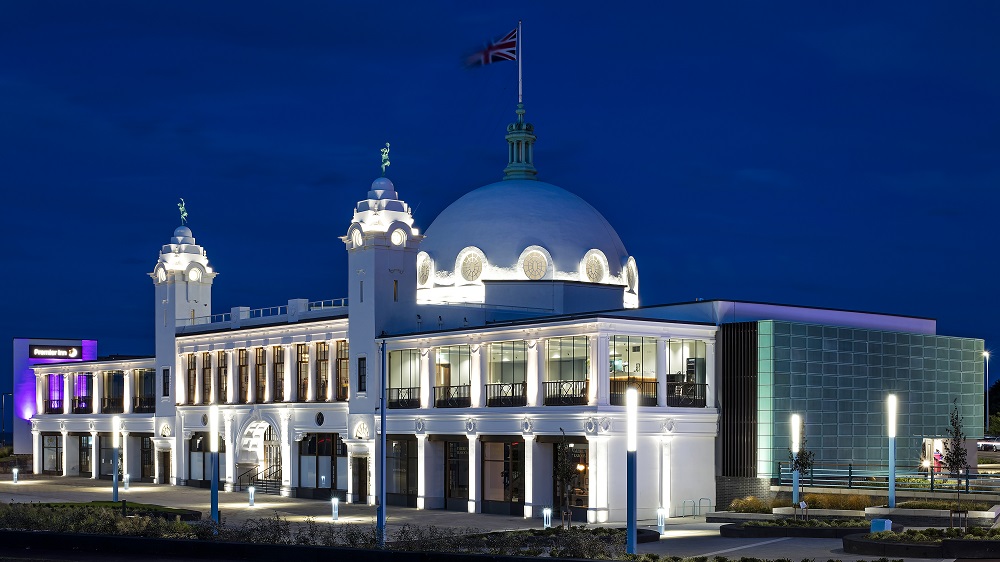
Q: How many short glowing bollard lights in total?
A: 6